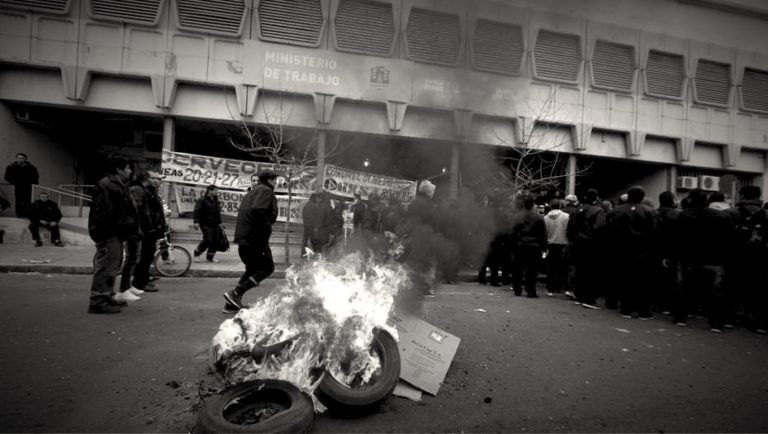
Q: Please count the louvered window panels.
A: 12